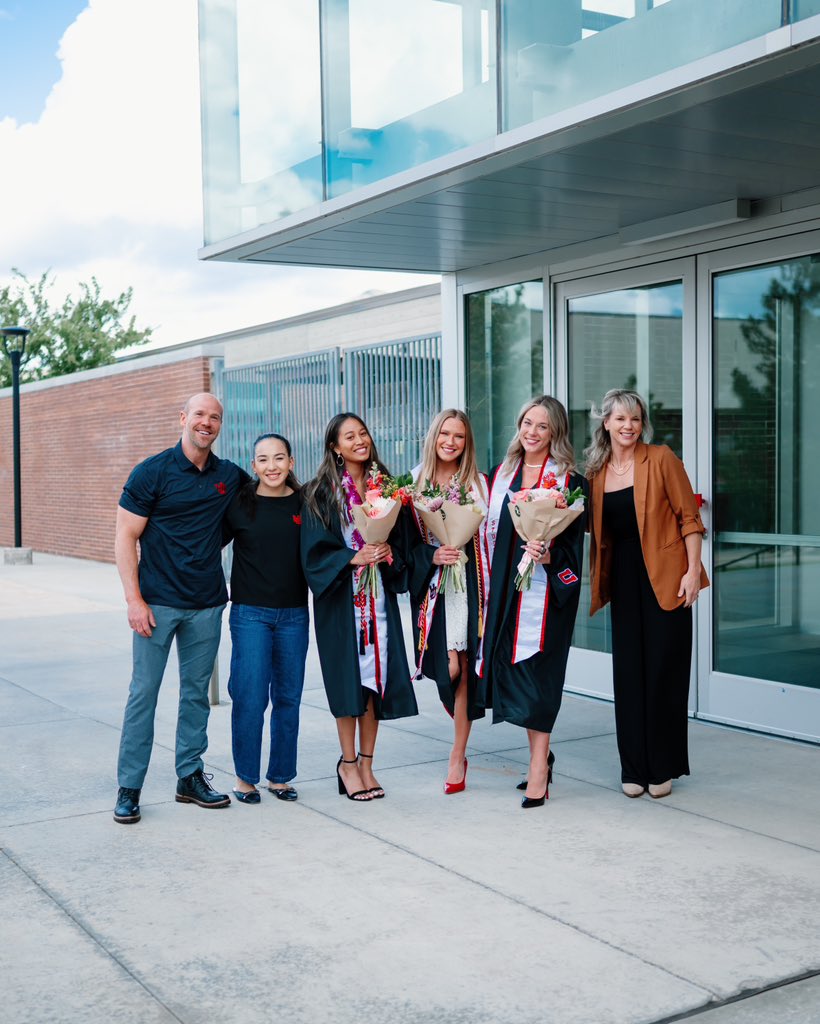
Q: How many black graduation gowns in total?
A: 3